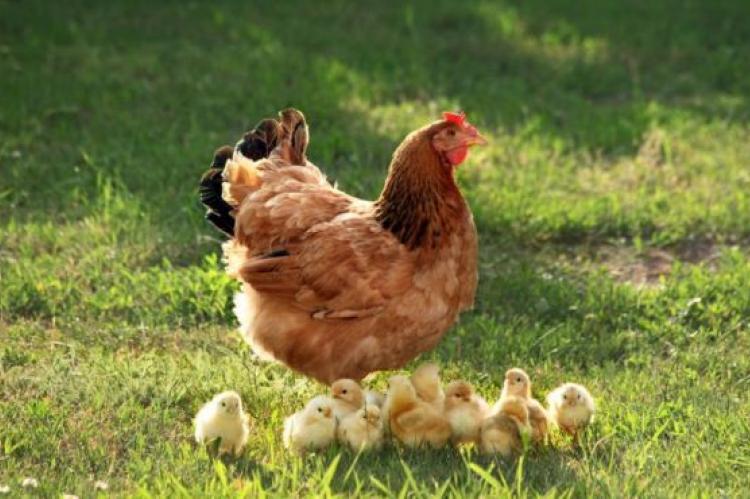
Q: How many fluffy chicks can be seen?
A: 10